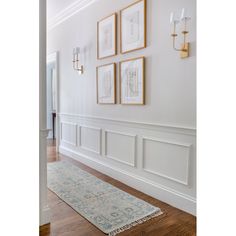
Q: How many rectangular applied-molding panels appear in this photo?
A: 4